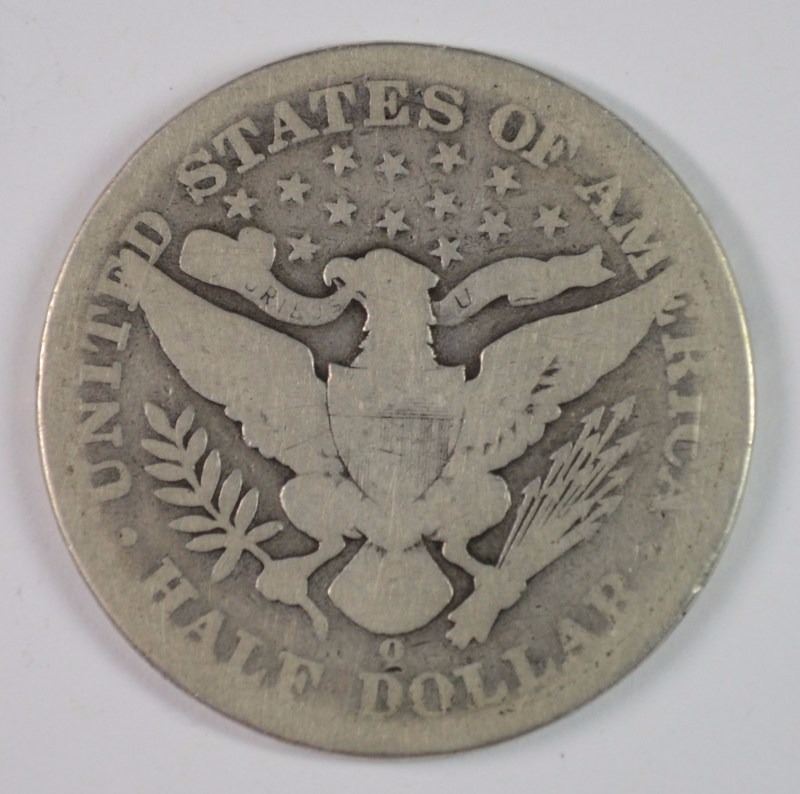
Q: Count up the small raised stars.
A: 13